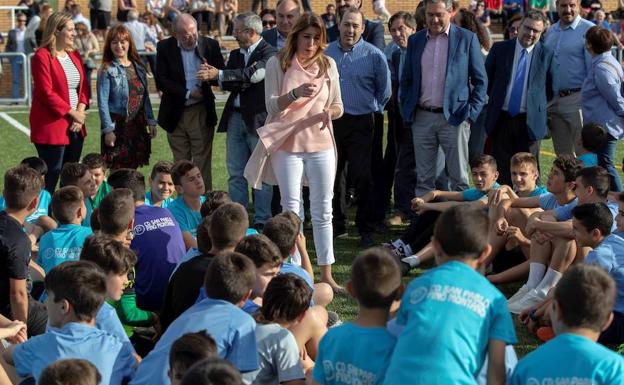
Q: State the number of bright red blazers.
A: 1